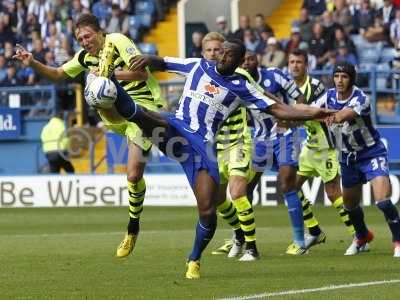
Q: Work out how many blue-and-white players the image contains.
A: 3